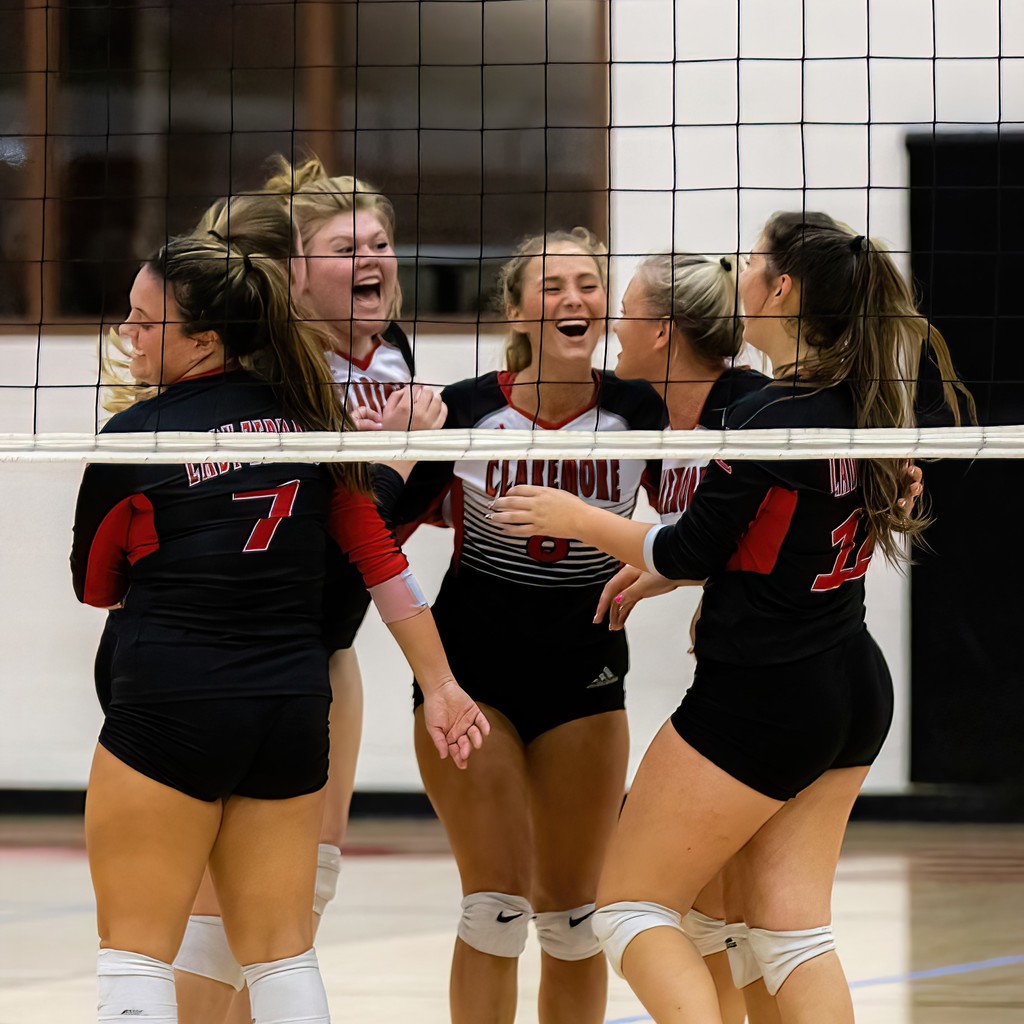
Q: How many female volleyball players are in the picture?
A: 6